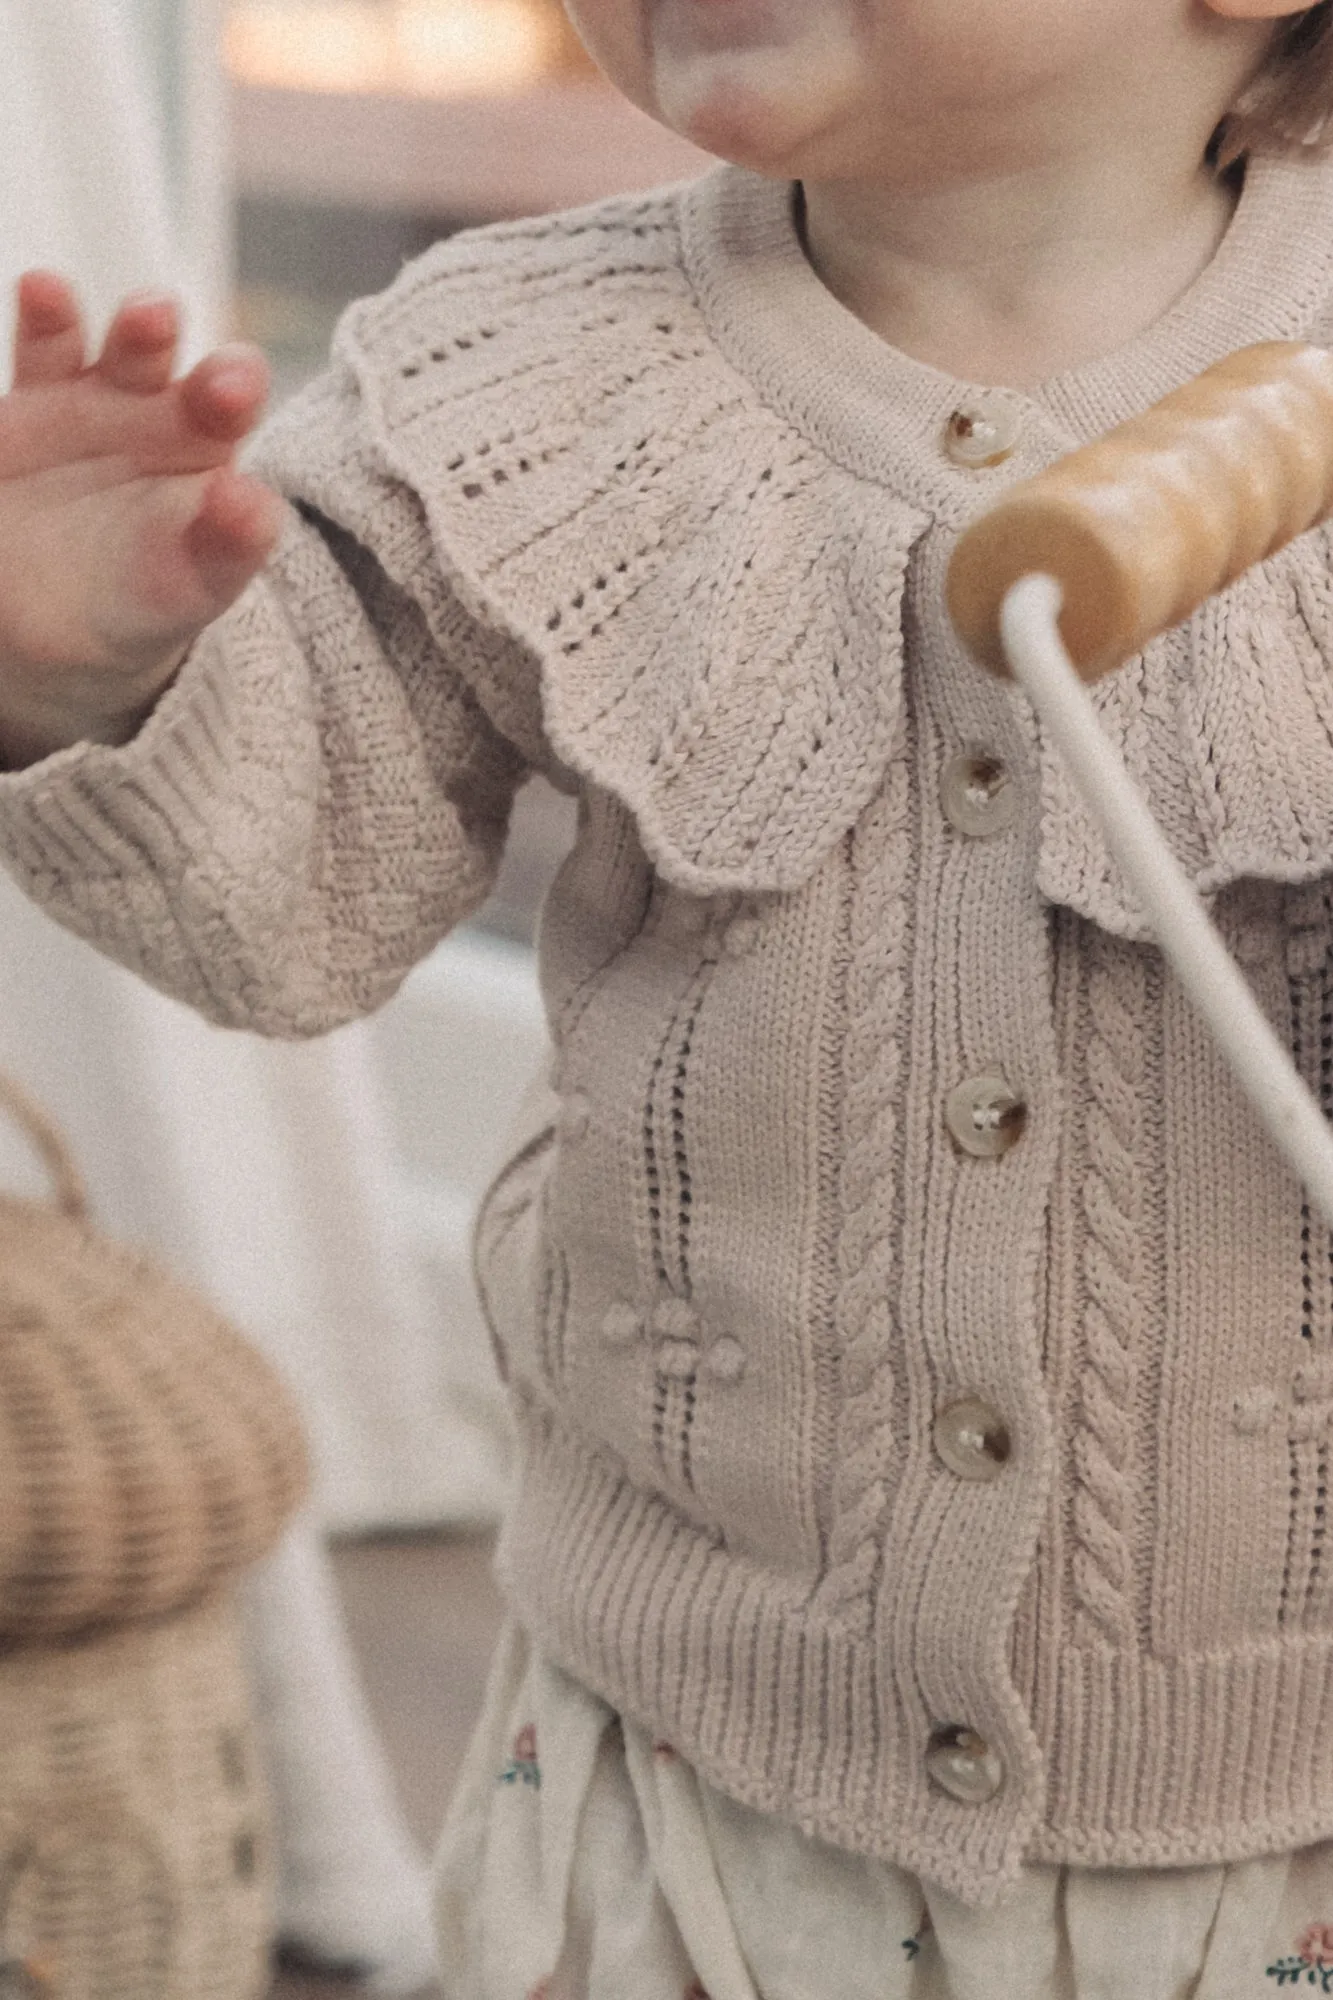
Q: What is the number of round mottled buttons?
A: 5